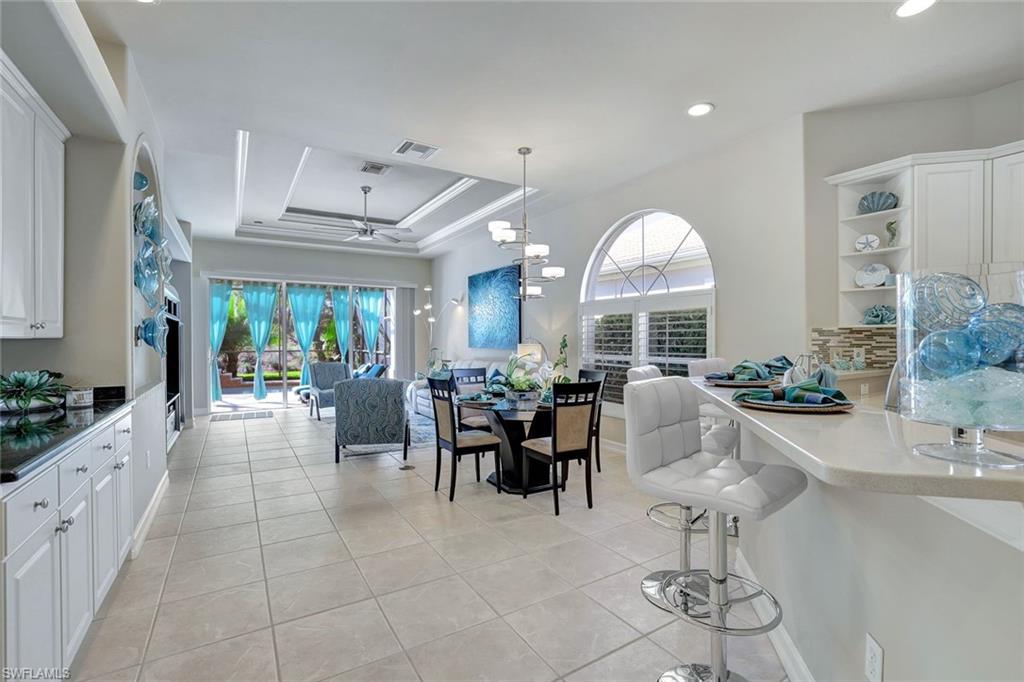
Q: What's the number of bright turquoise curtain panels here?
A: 5